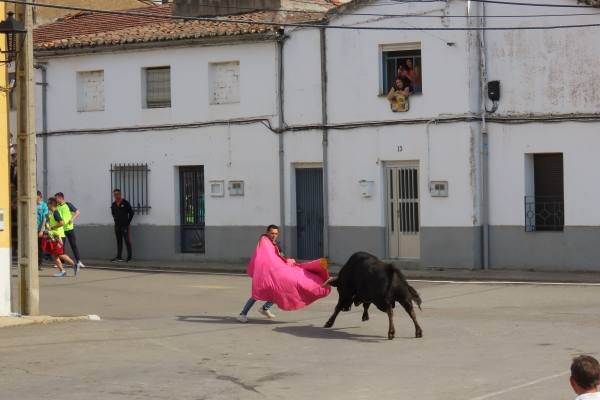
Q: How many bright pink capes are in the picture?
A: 1